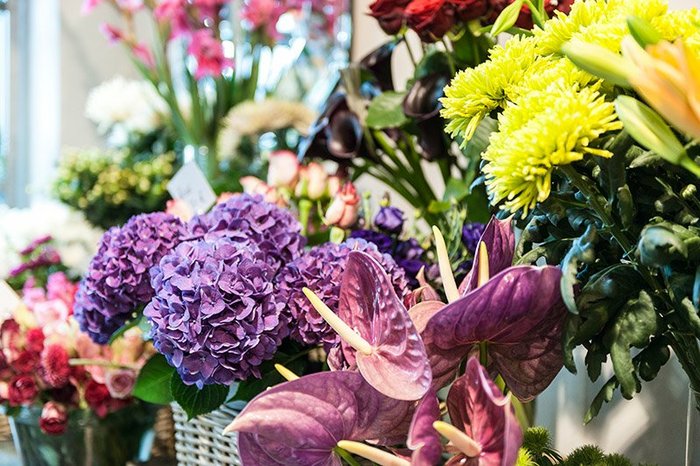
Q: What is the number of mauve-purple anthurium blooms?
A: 6